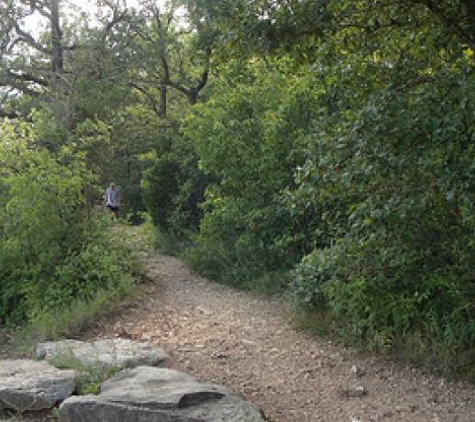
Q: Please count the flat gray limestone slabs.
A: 3